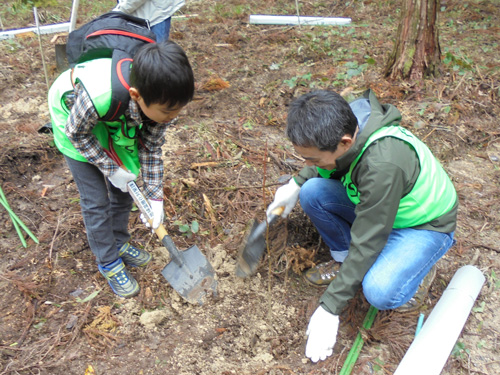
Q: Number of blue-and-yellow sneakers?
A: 2